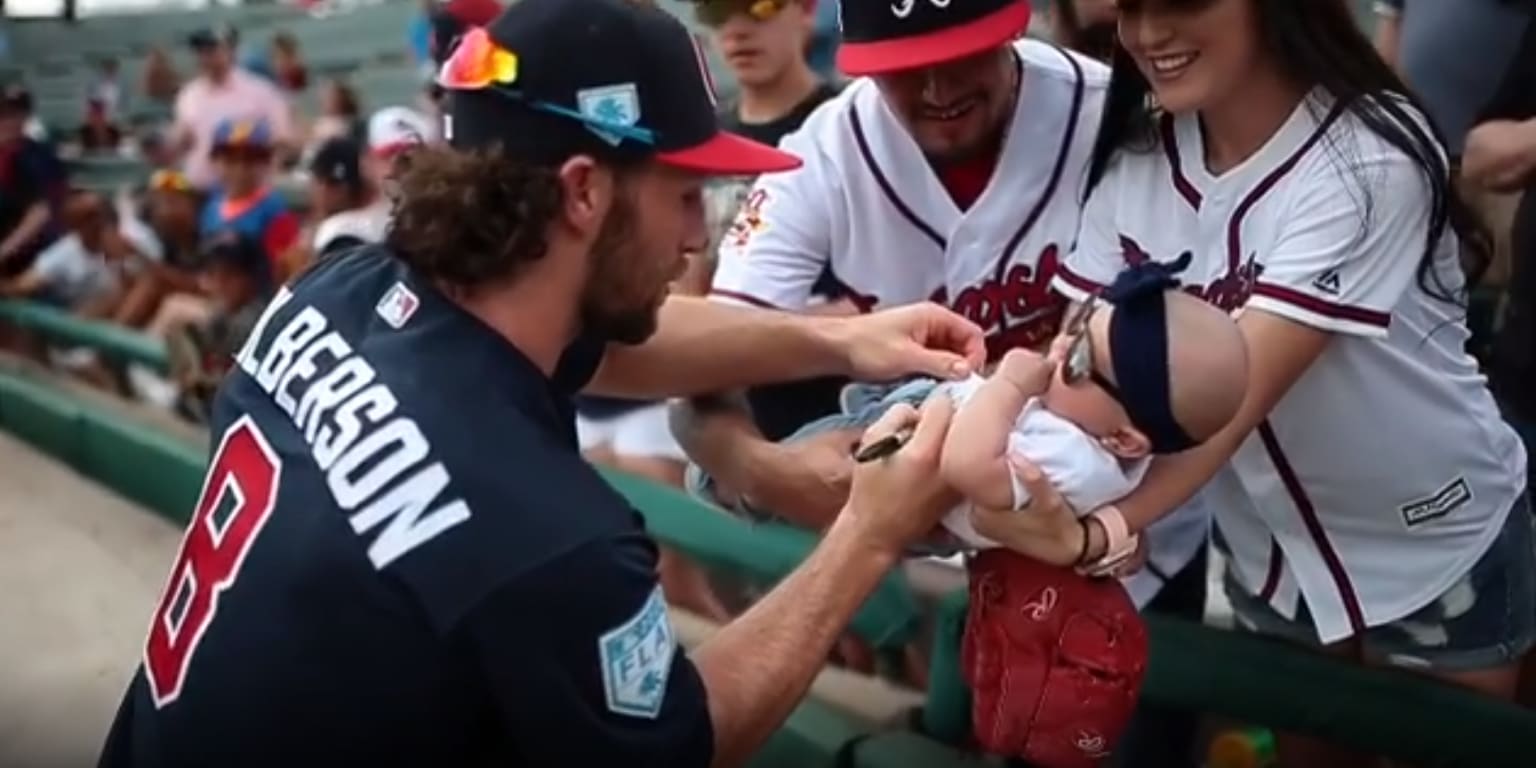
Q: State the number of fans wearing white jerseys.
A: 2